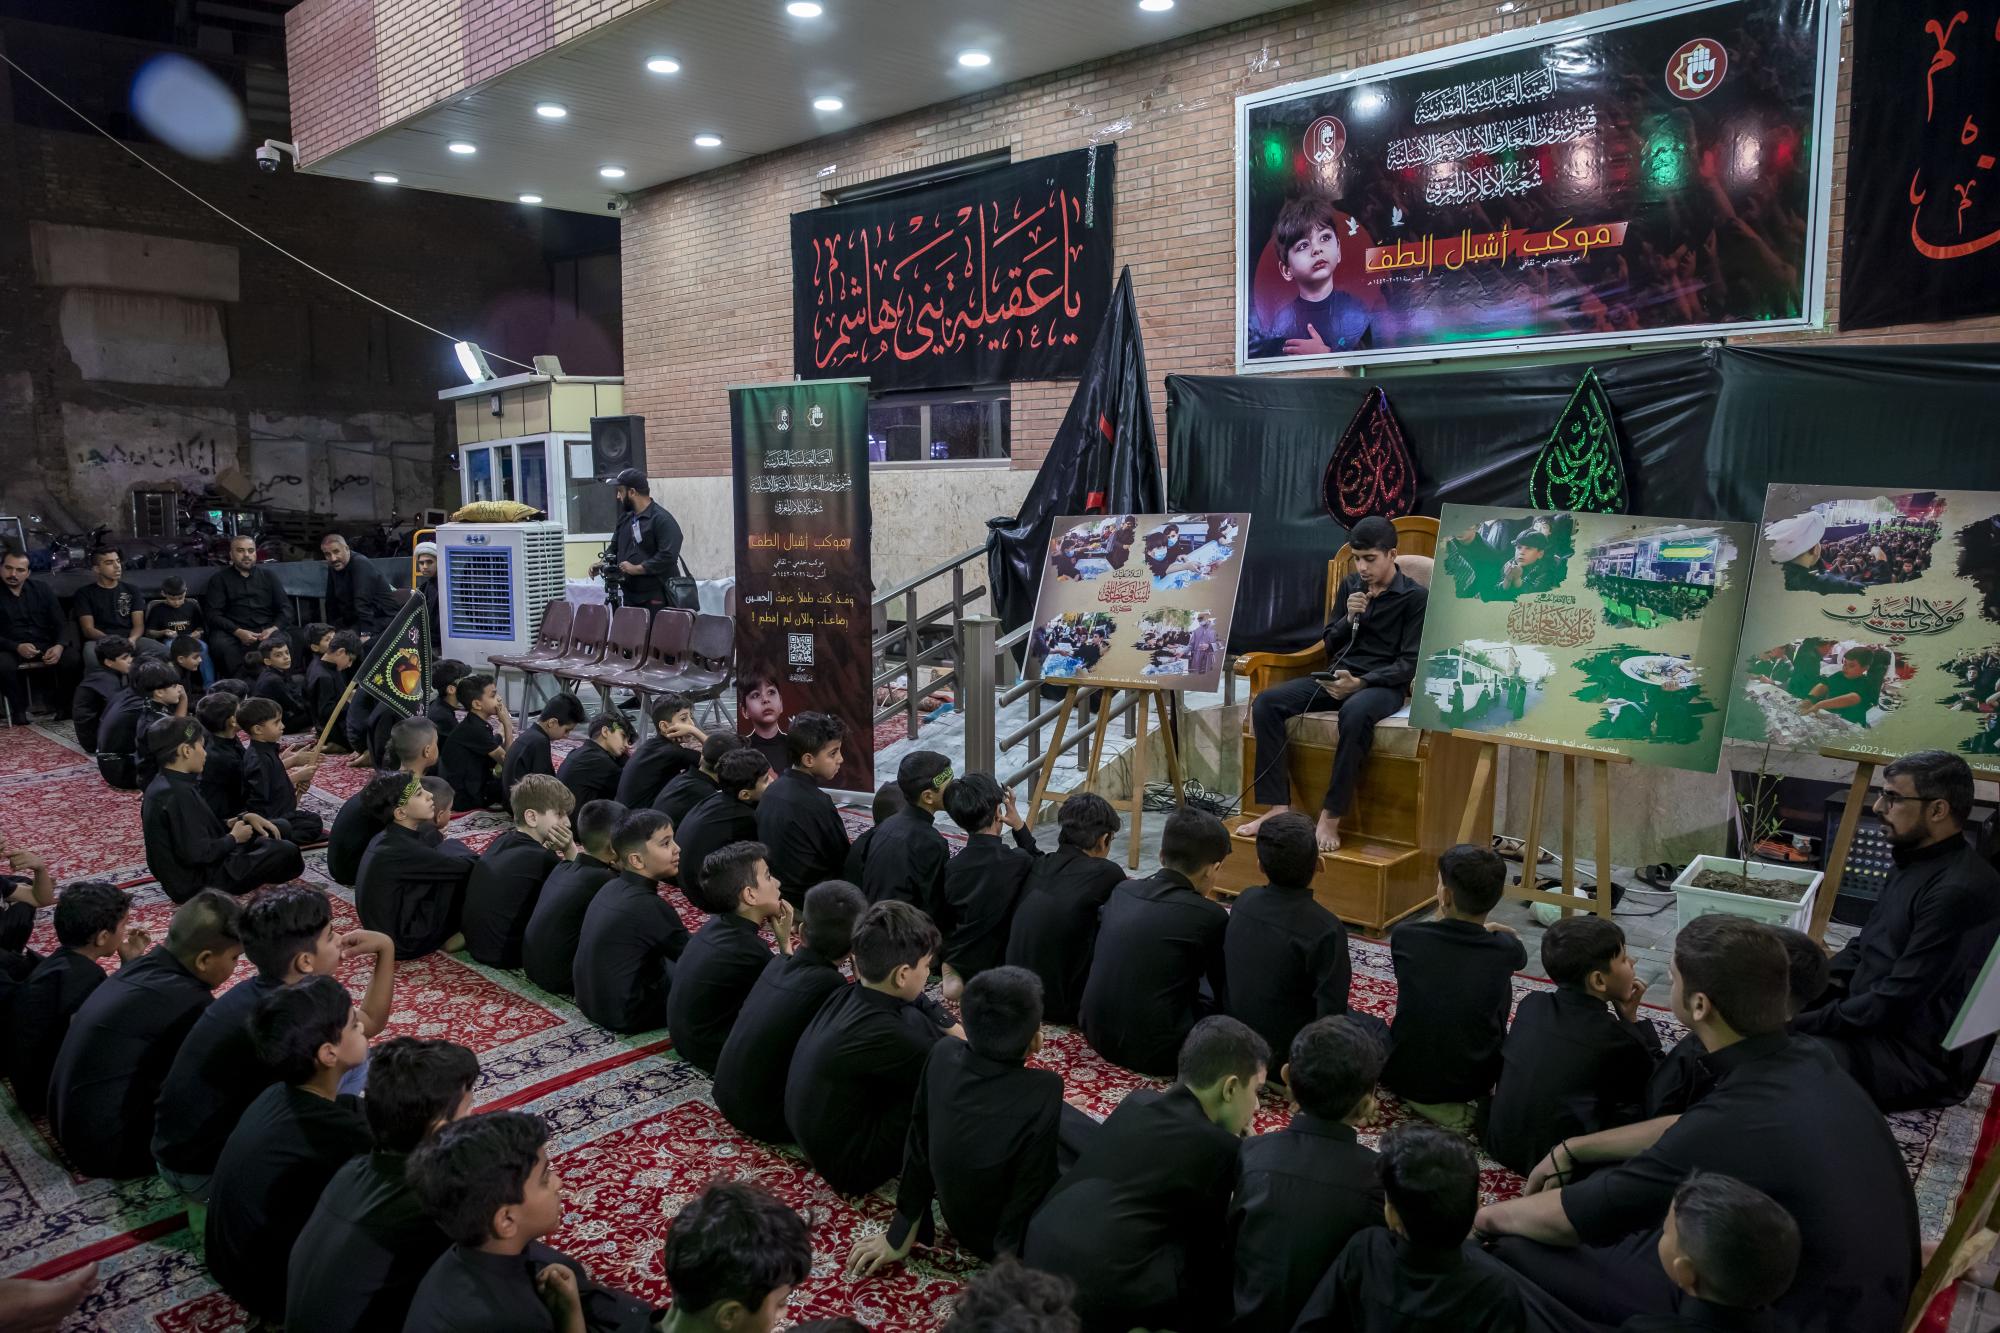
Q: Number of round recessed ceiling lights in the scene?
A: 11